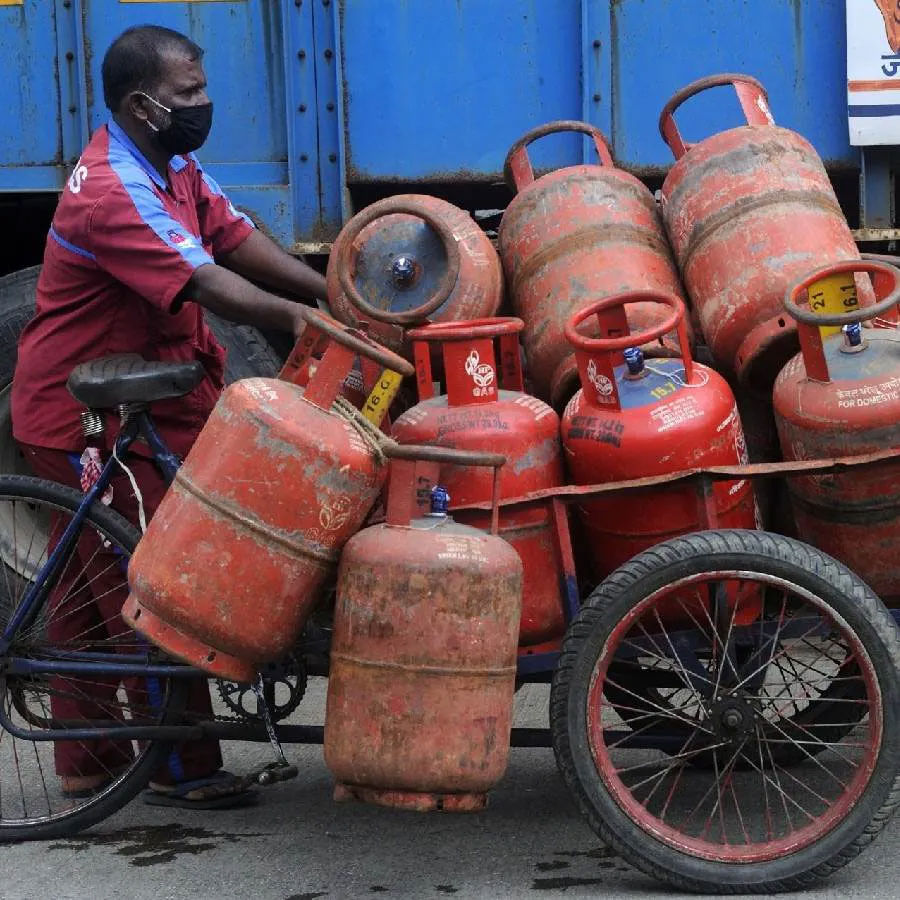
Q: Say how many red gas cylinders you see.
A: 8